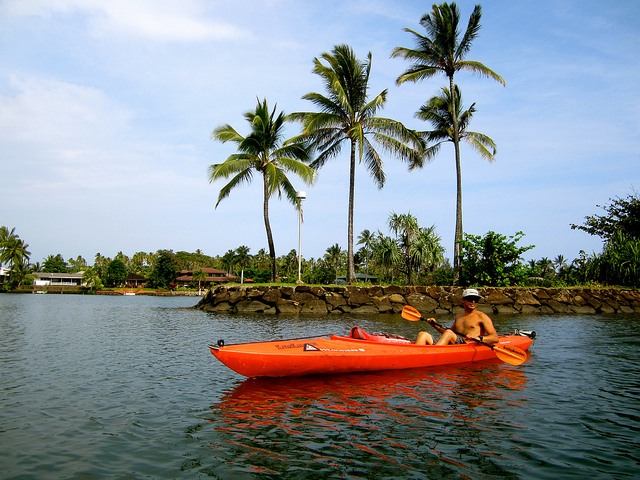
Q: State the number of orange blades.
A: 2